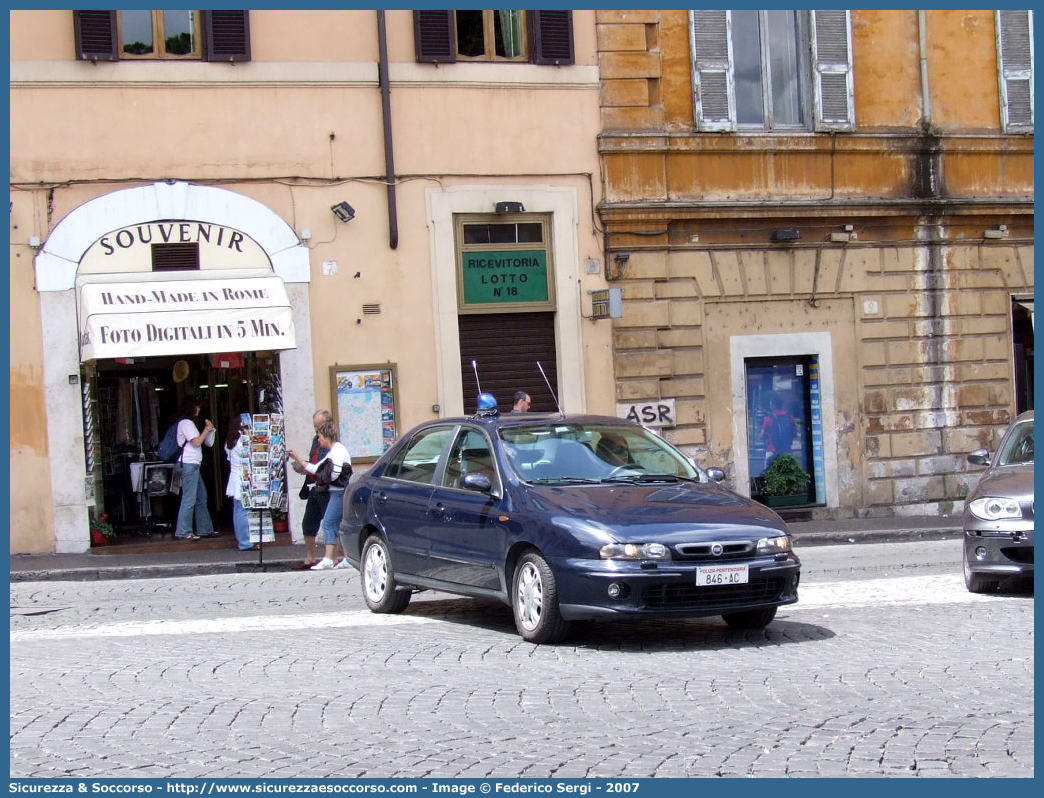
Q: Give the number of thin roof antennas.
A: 2